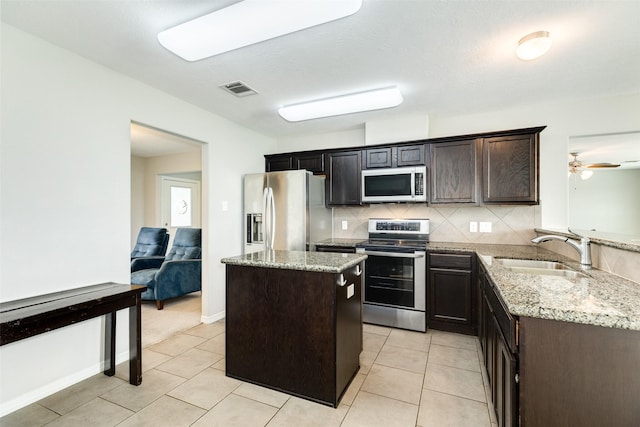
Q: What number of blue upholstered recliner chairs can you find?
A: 2